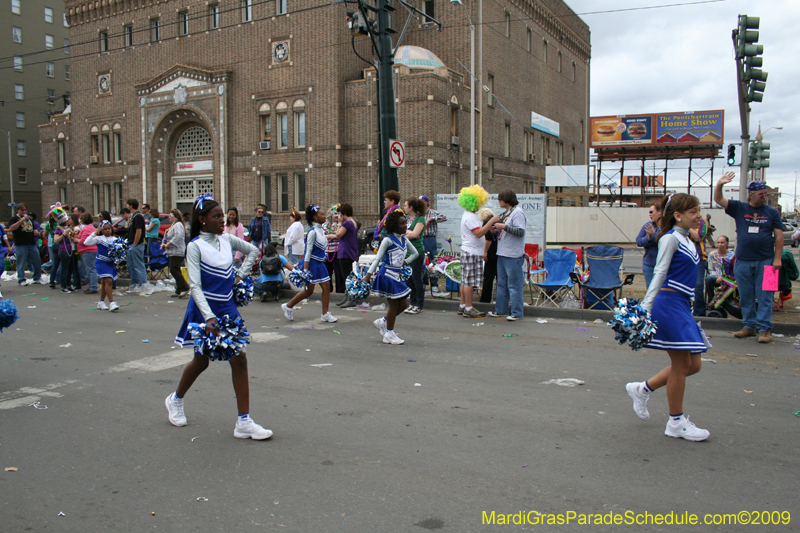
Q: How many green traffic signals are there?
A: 1